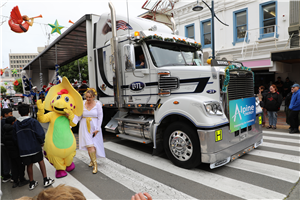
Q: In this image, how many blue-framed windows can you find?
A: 4